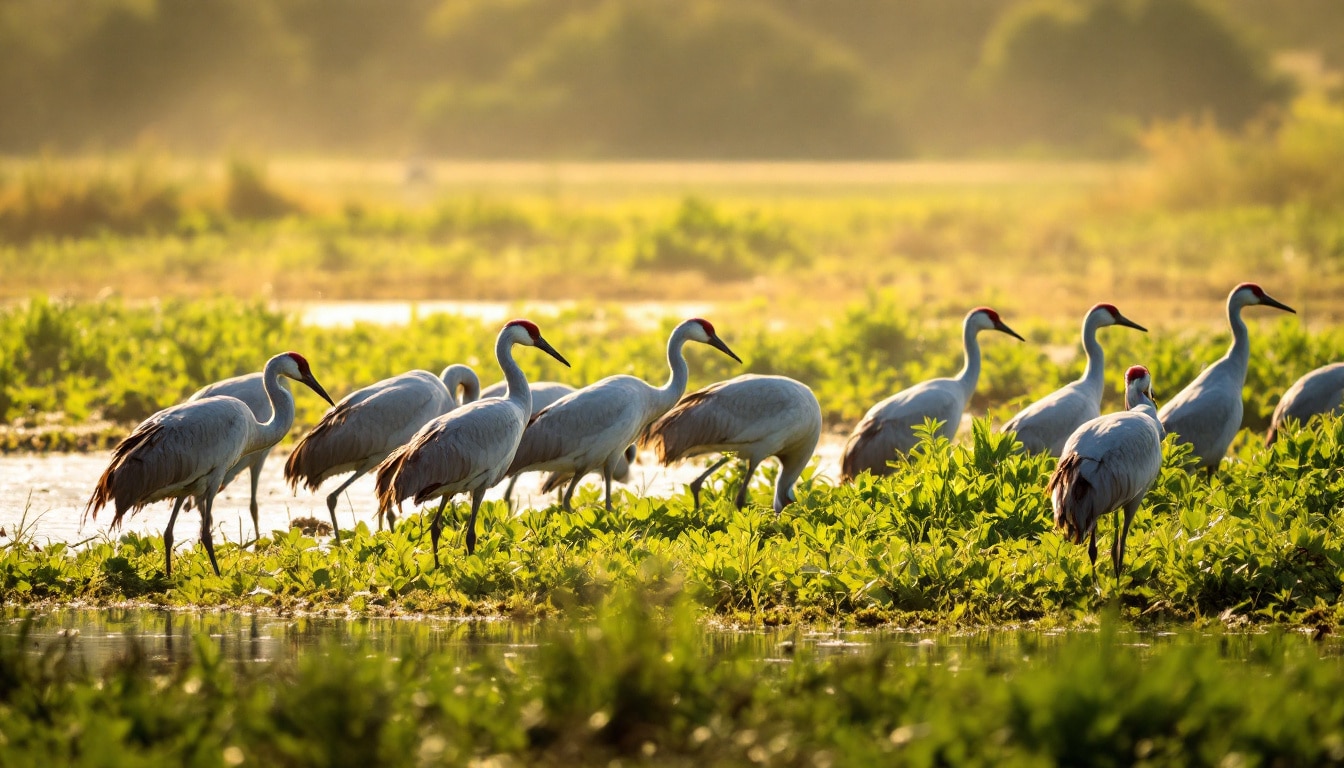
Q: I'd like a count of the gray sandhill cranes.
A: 12